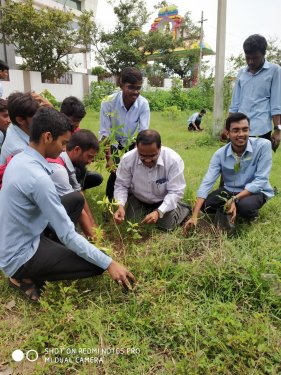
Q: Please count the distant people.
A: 1